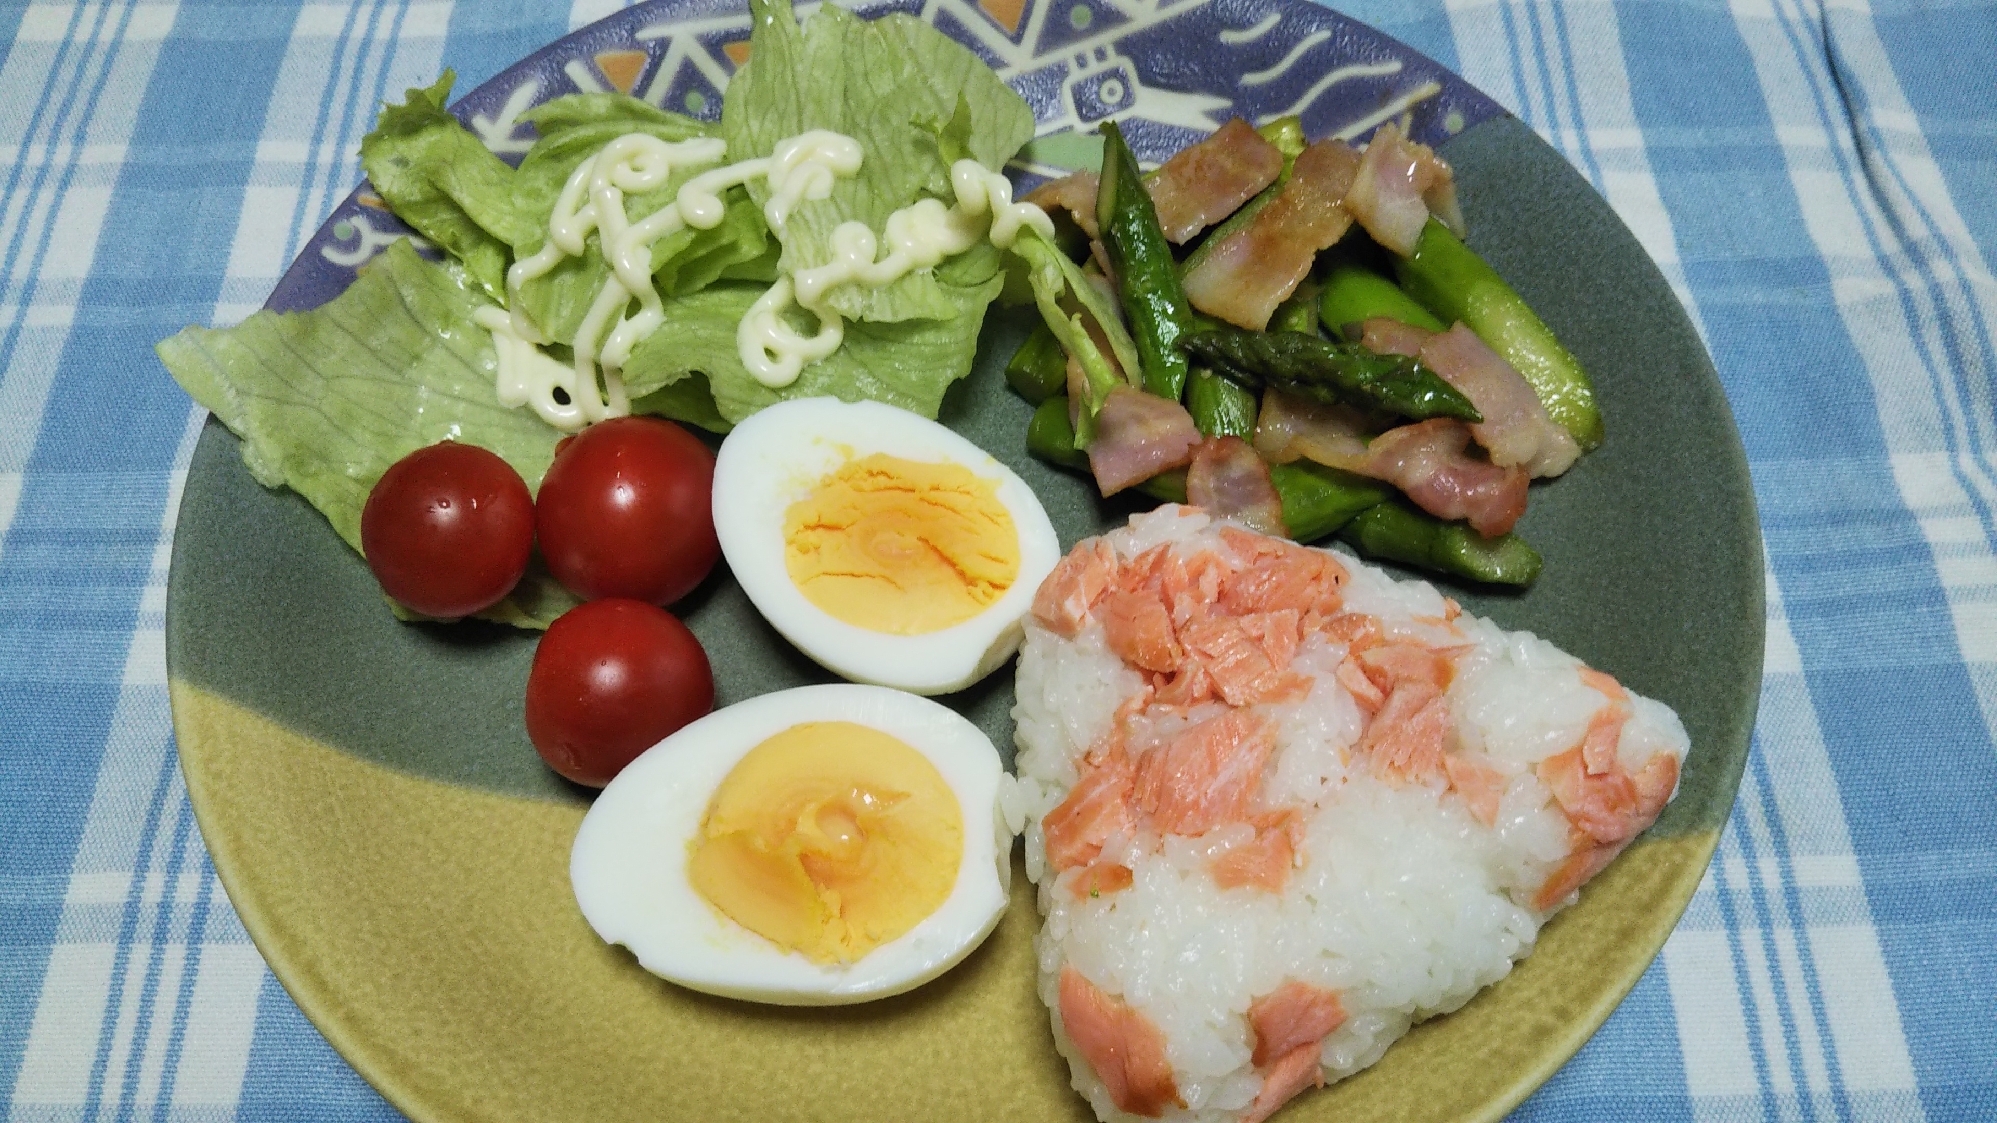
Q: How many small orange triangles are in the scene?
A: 3